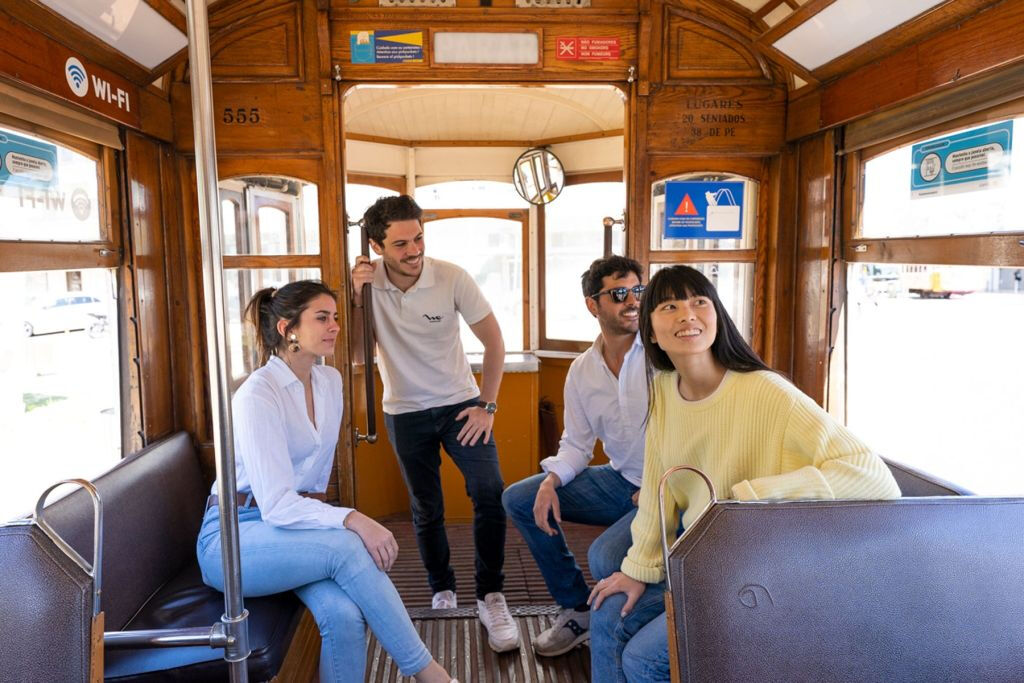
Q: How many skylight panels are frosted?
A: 2